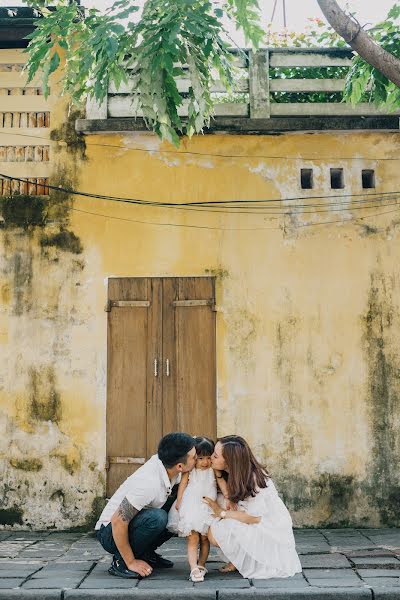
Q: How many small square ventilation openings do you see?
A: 3